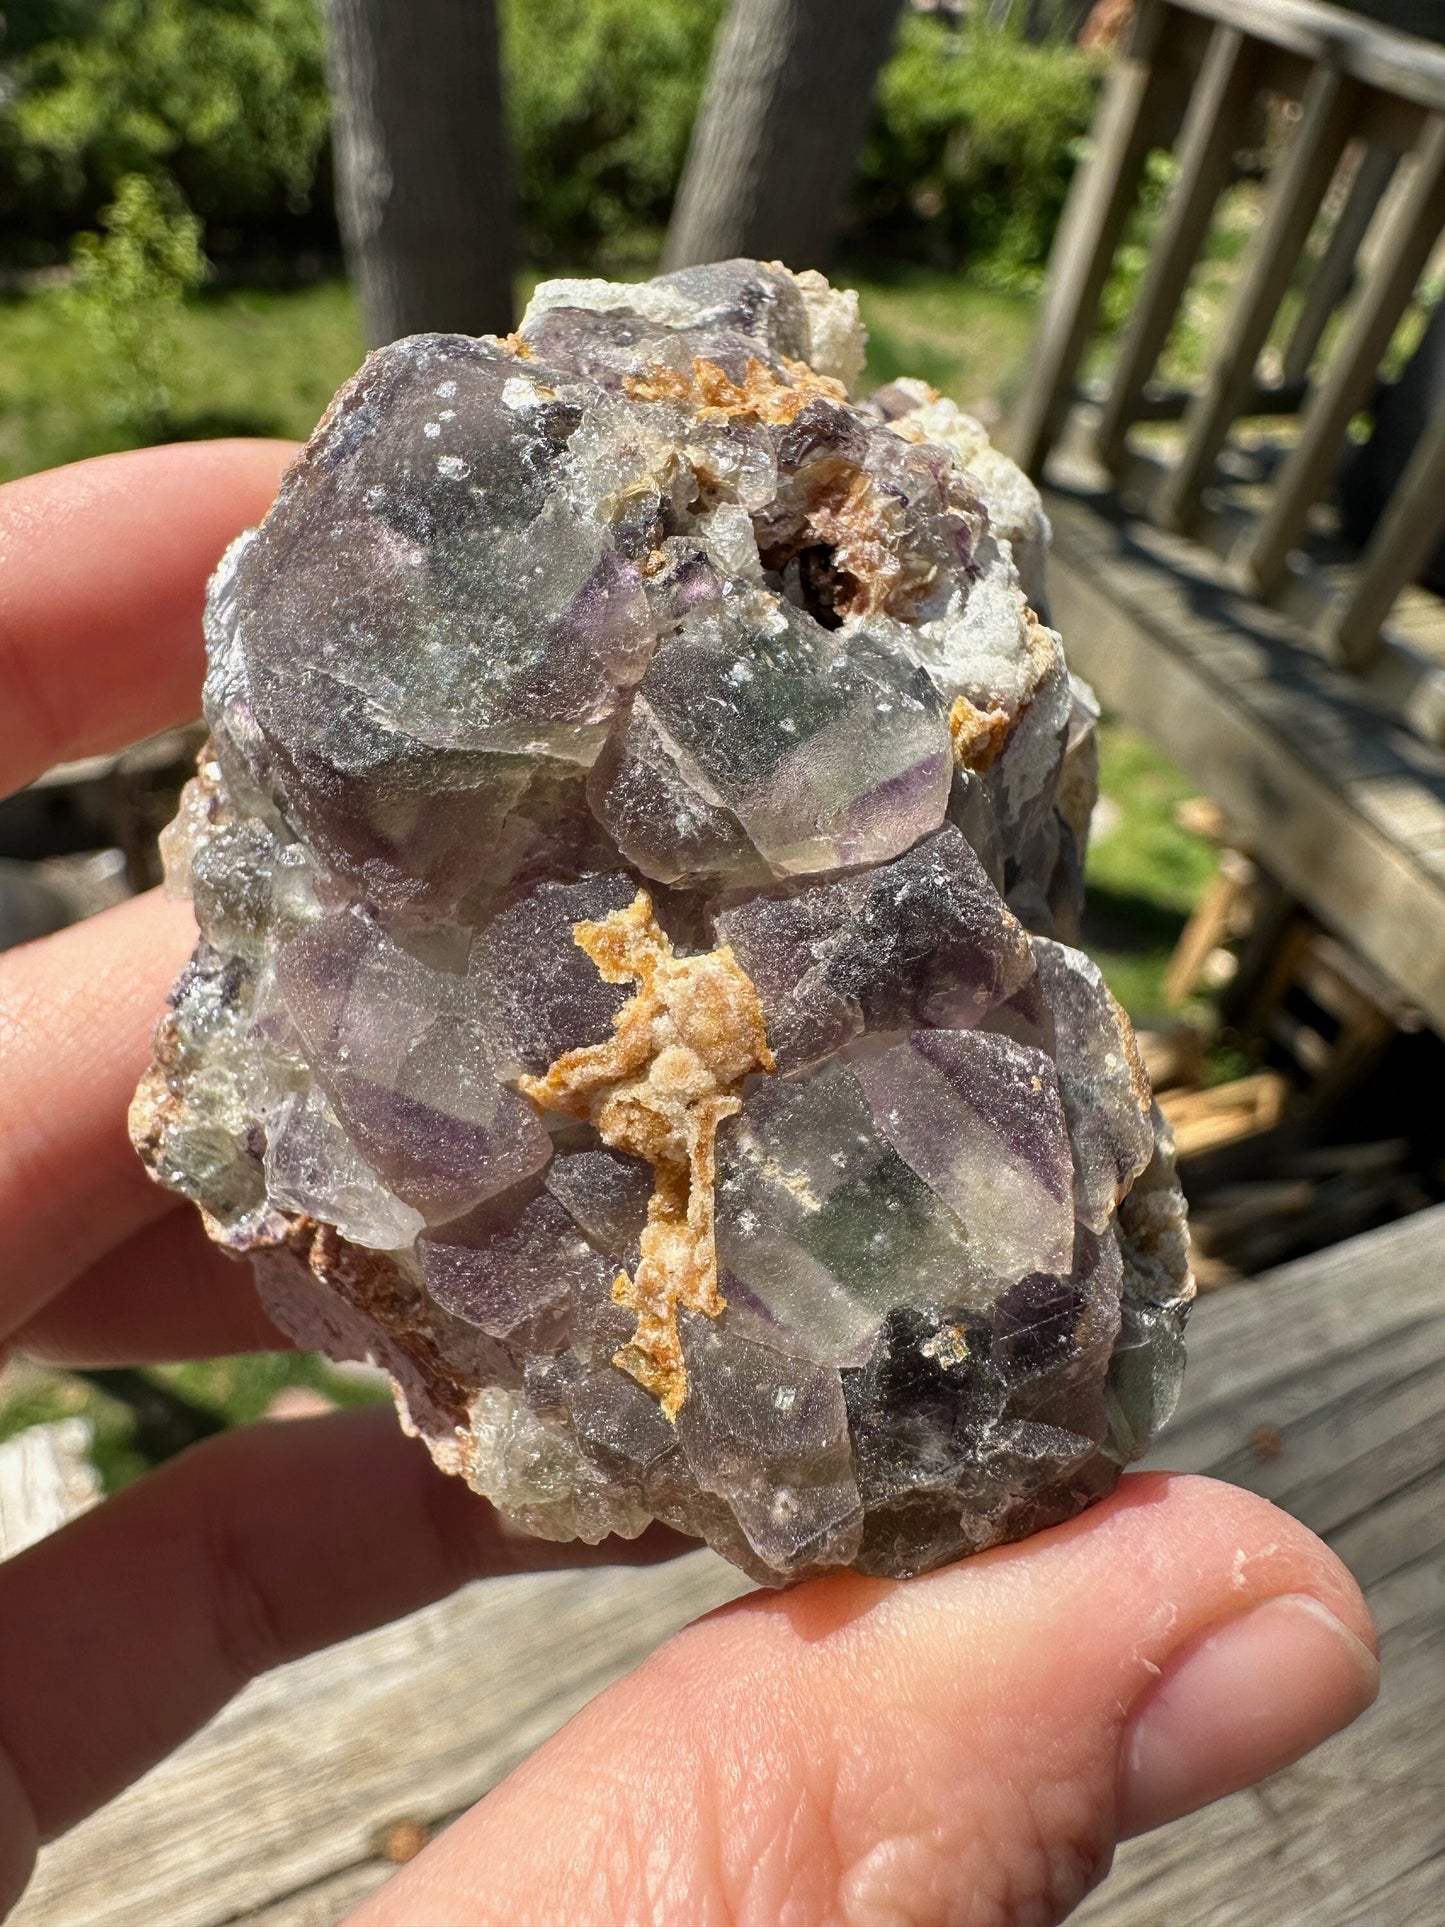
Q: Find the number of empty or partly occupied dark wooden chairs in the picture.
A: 0